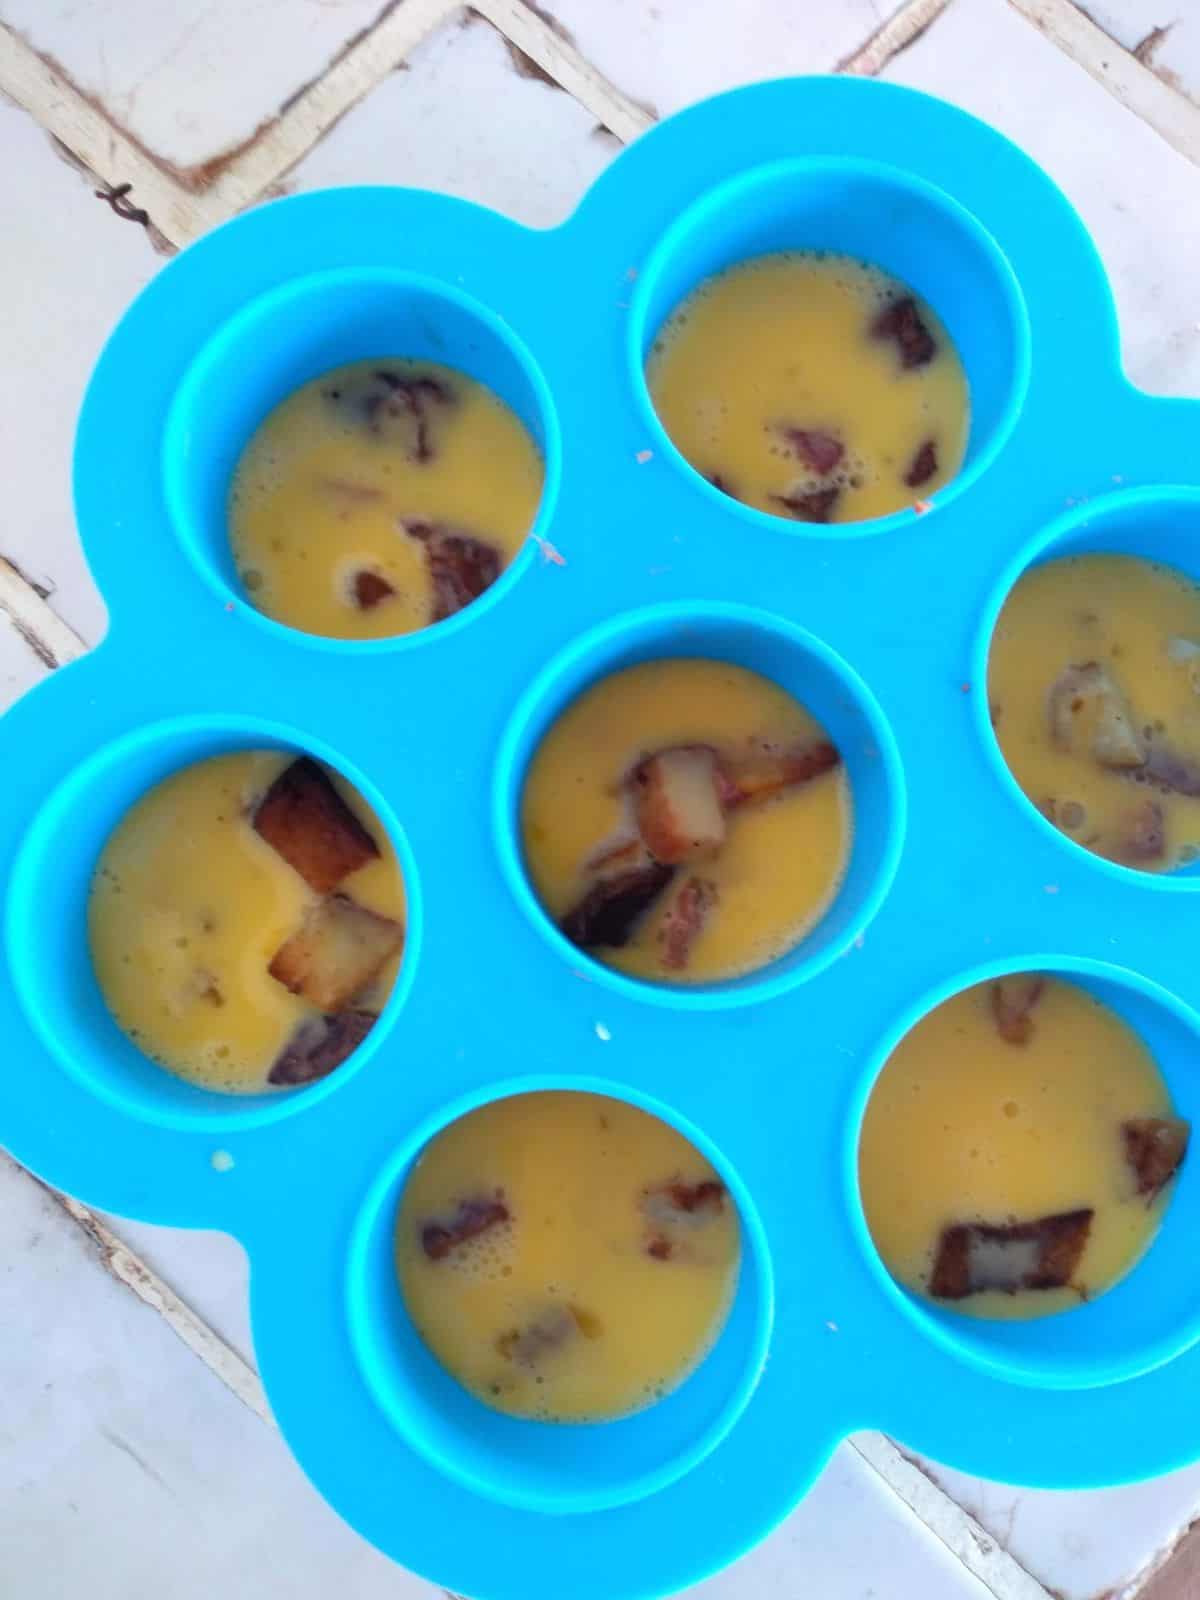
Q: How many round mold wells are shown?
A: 7